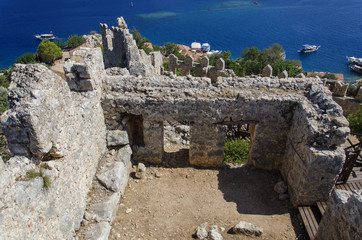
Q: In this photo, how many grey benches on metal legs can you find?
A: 0